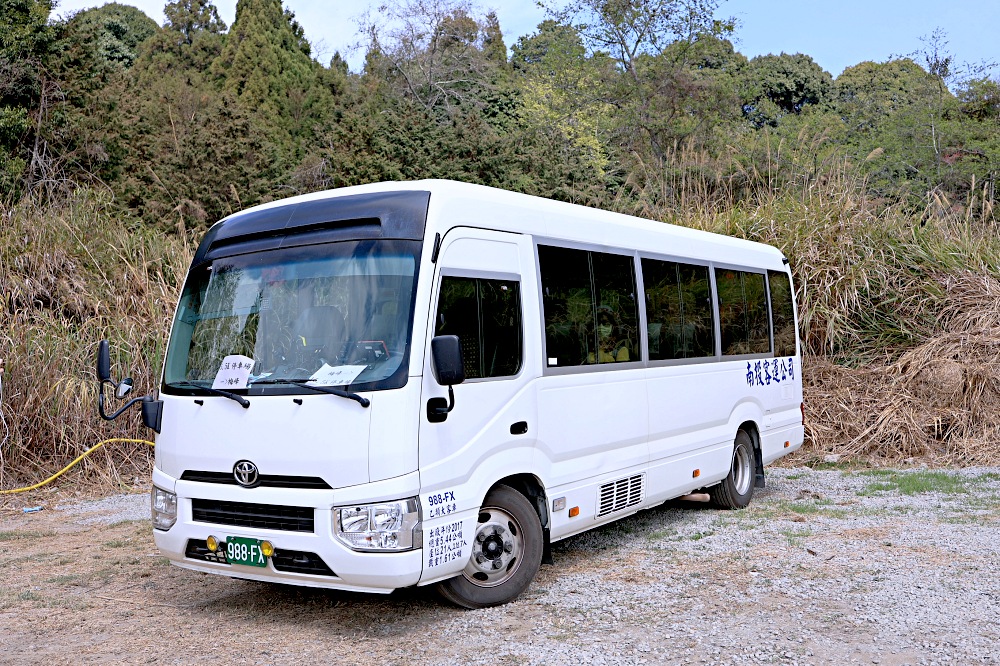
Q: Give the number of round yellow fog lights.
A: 2